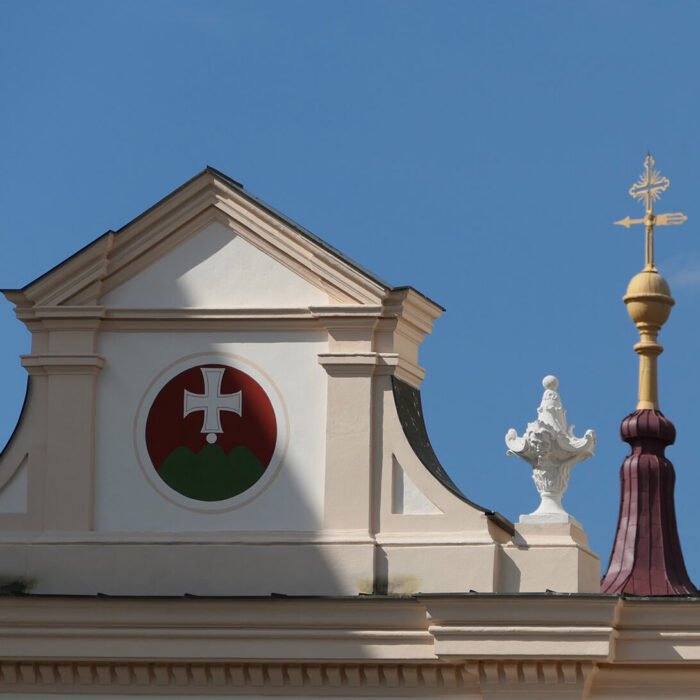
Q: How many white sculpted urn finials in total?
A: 1